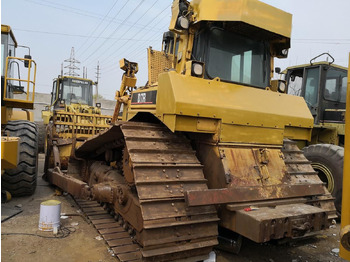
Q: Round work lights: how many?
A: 4